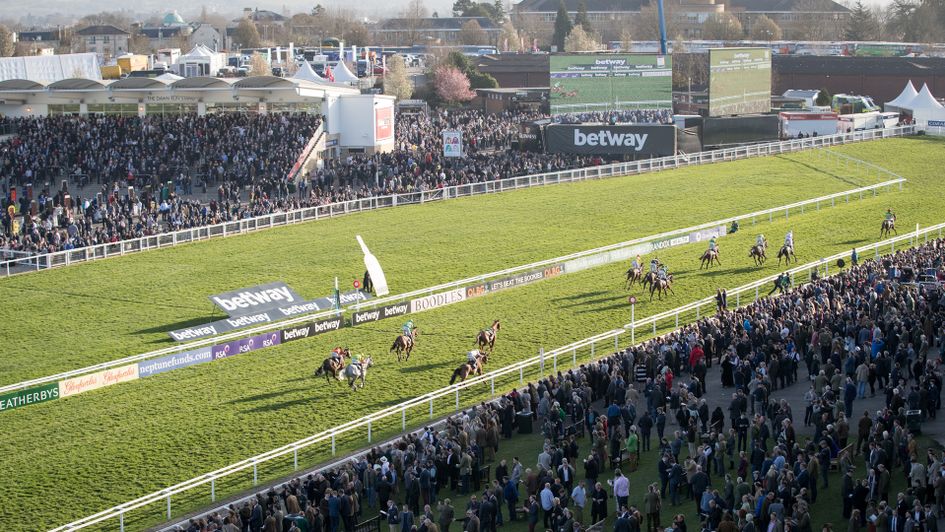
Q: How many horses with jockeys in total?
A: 11